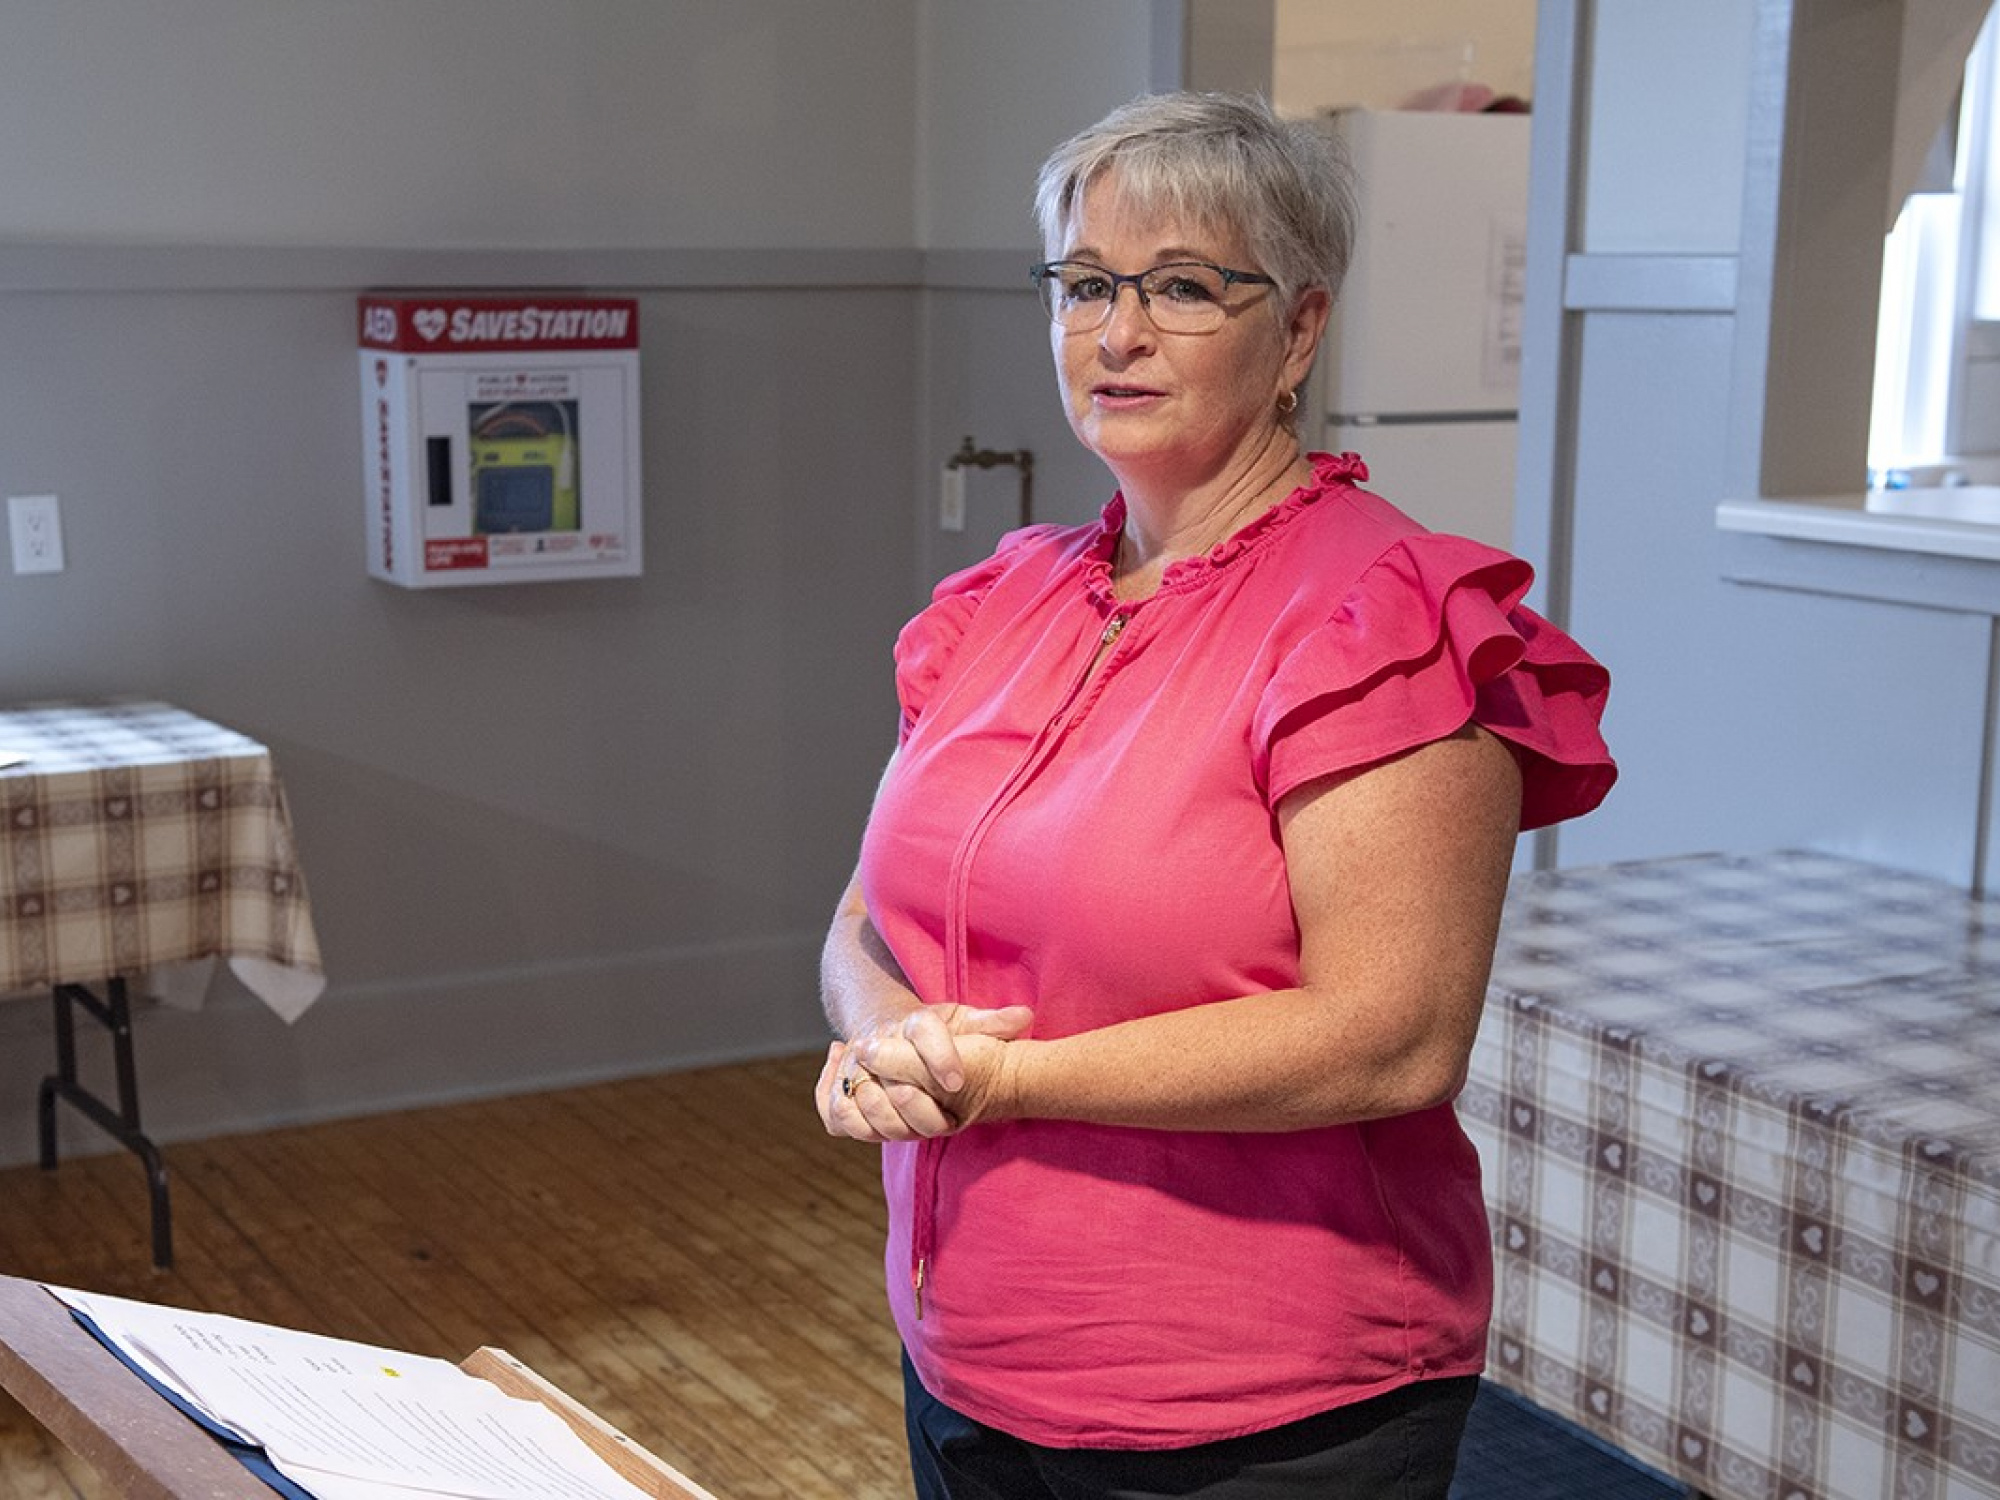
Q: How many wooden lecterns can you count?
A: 1